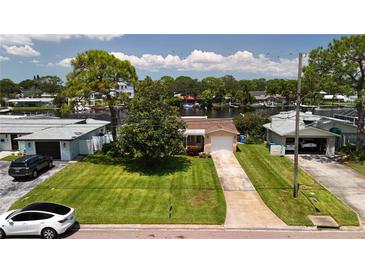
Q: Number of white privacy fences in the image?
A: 1